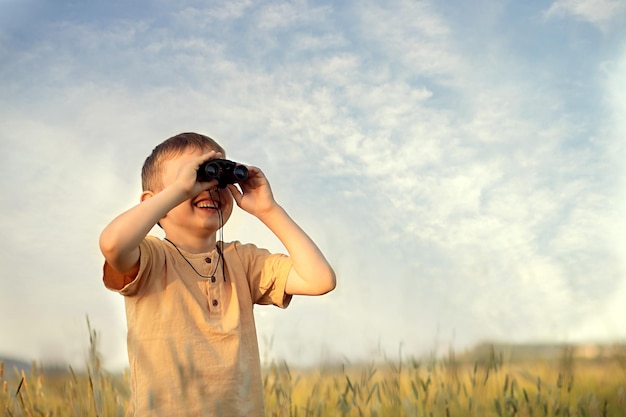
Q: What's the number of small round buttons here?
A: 3